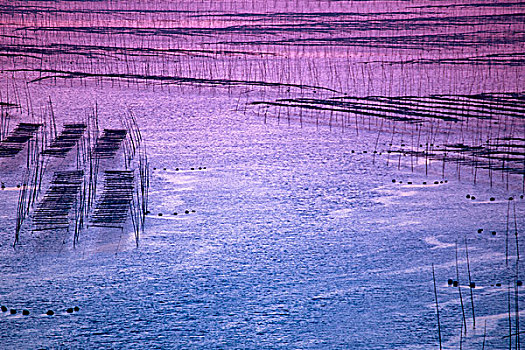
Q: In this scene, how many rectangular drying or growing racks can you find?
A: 5